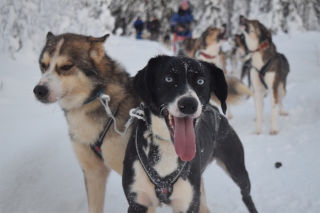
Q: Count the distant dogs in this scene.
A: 3